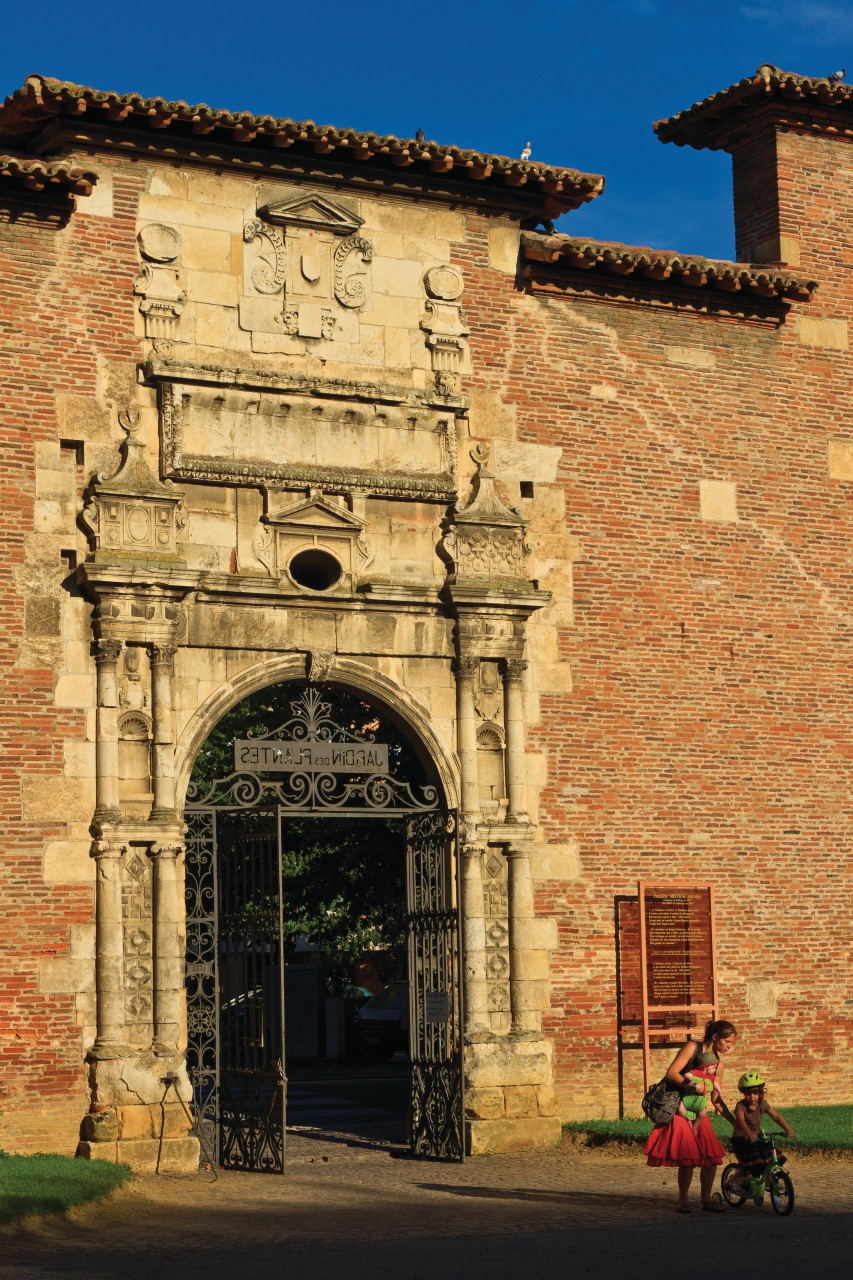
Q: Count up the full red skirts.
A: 1